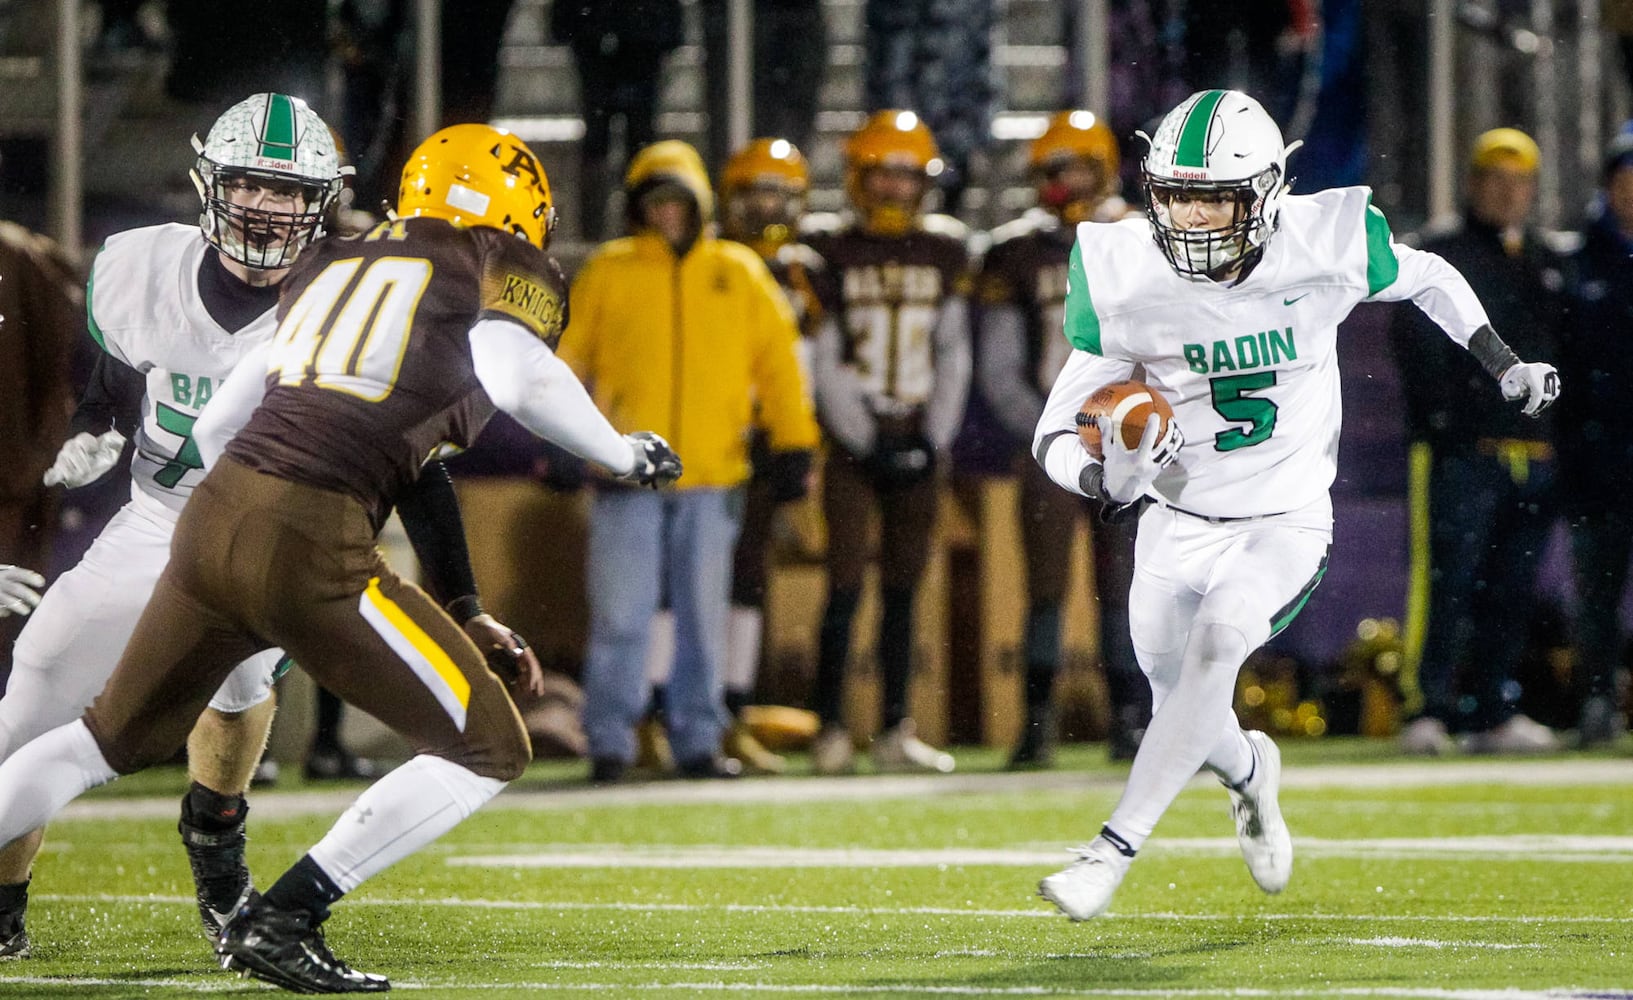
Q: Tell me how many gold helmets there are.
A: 4